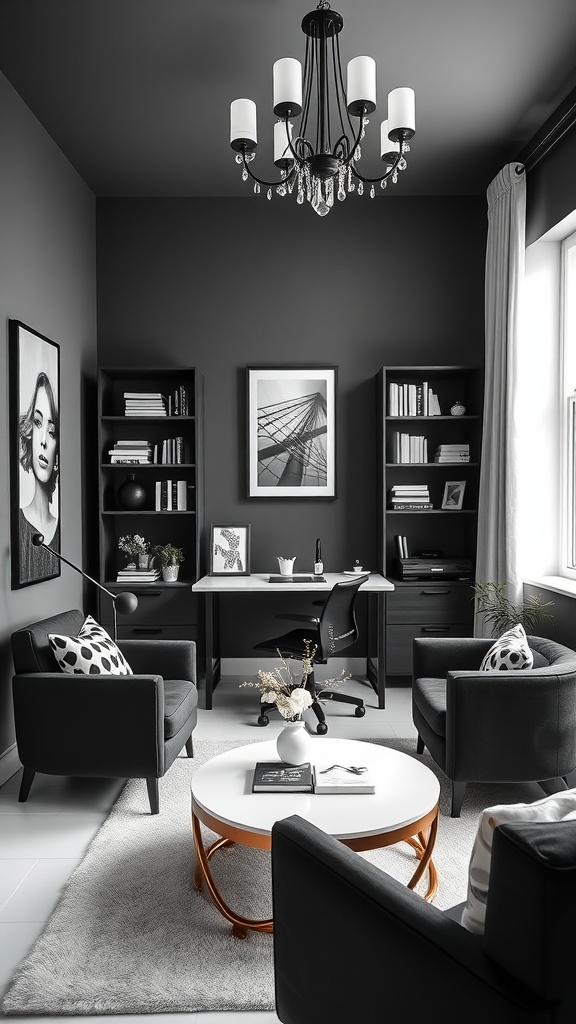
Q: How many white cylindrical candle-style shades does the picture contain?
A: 6